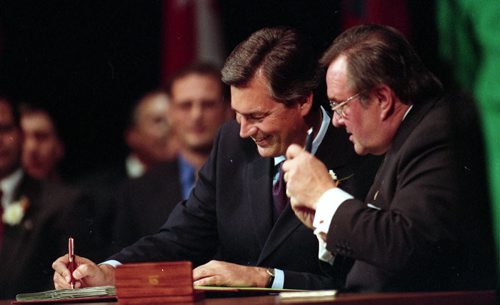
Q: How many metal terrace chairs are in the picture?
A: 0